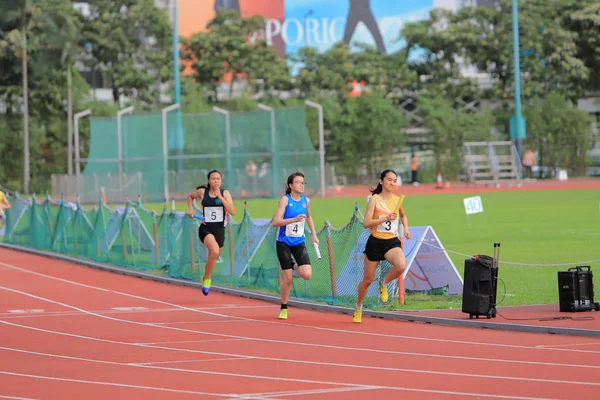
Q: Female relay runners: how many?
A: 3